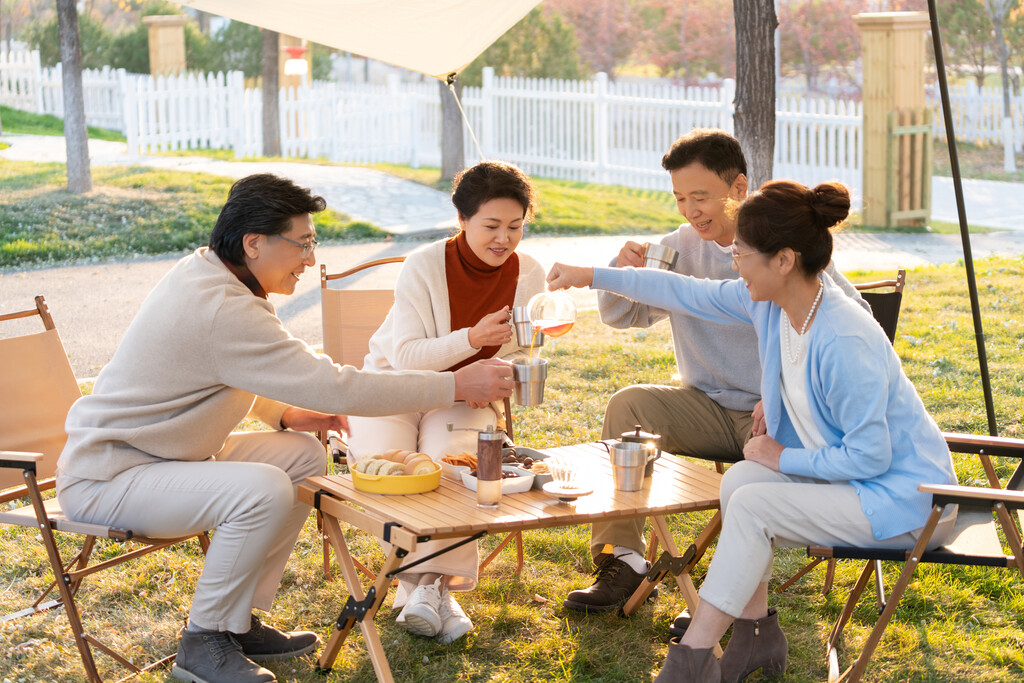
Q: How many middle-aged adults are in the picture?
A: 4